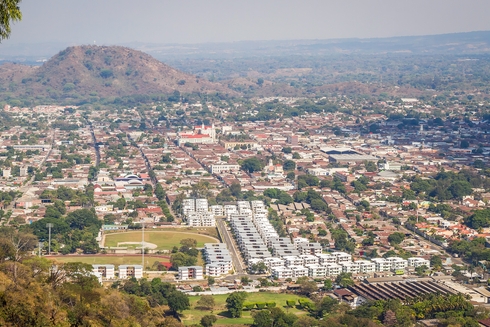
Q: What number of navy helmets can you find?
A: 0